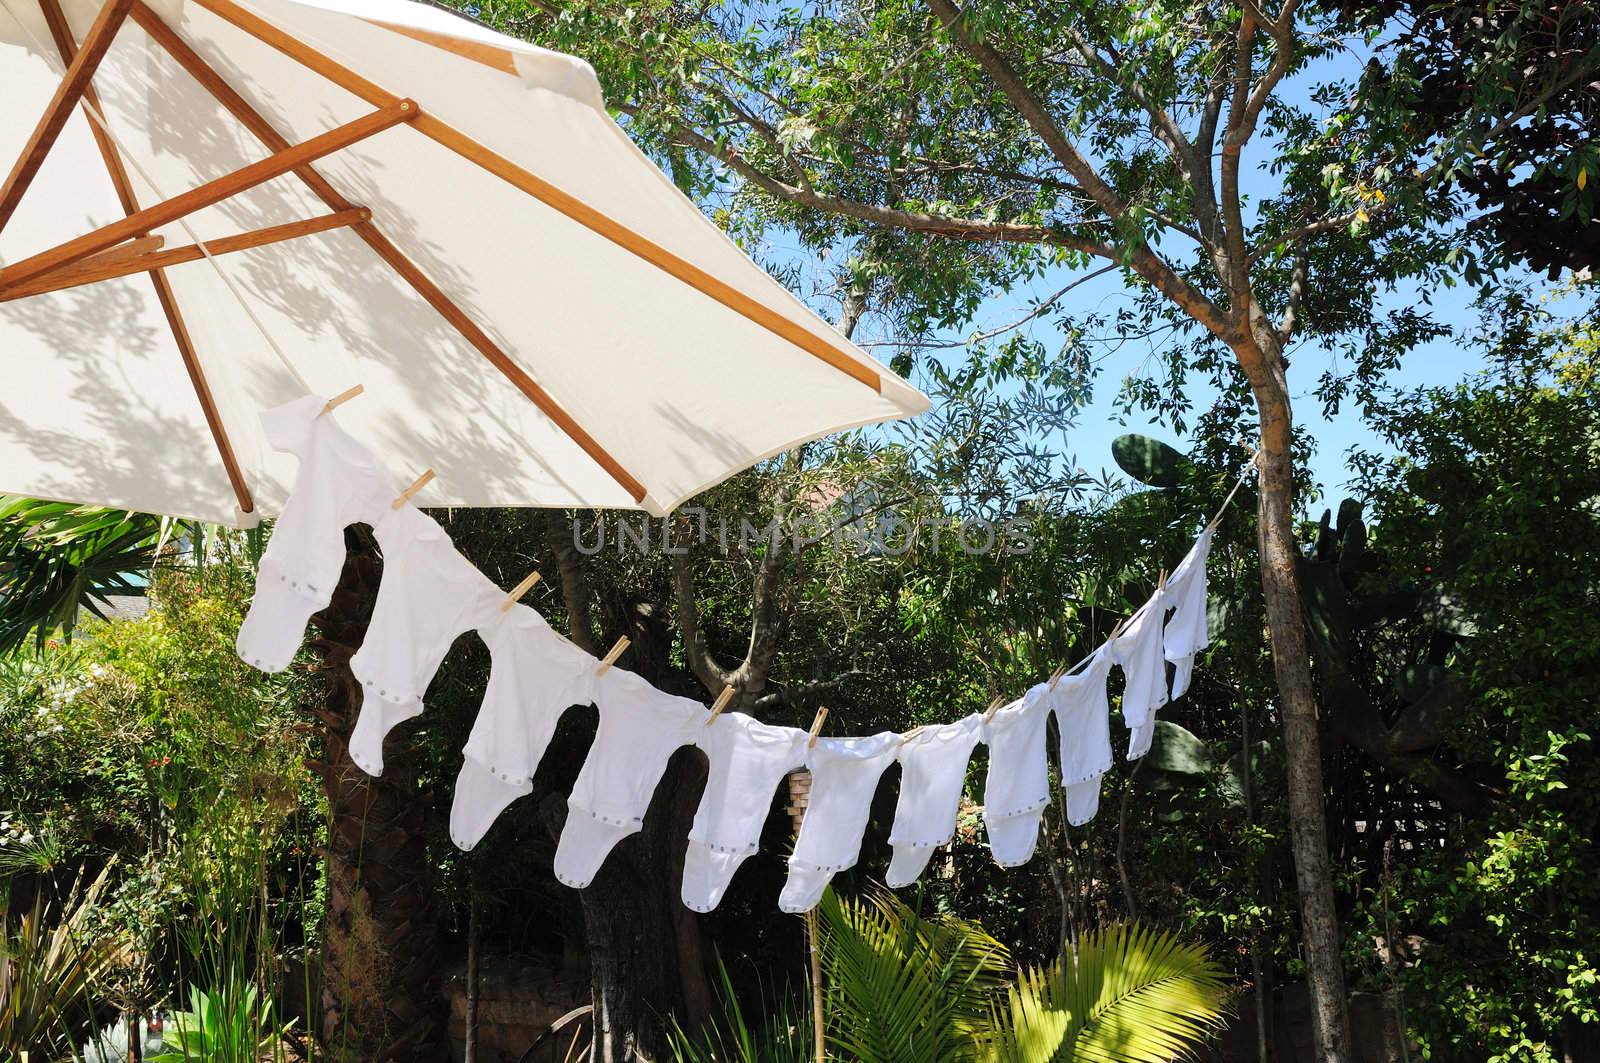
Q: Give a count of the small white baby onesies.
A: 11